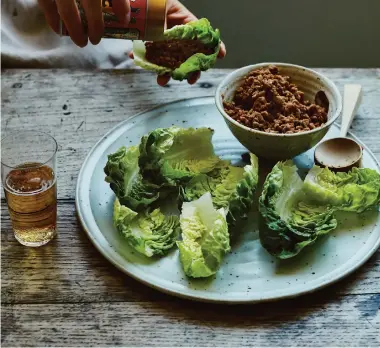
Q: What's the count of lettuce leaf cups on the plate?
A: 7